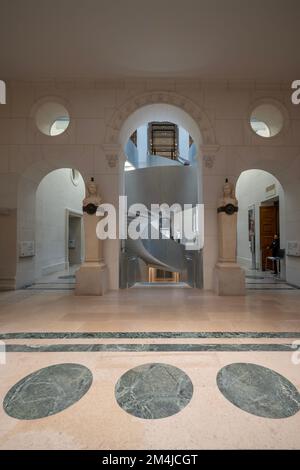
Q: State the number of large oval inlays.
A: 3